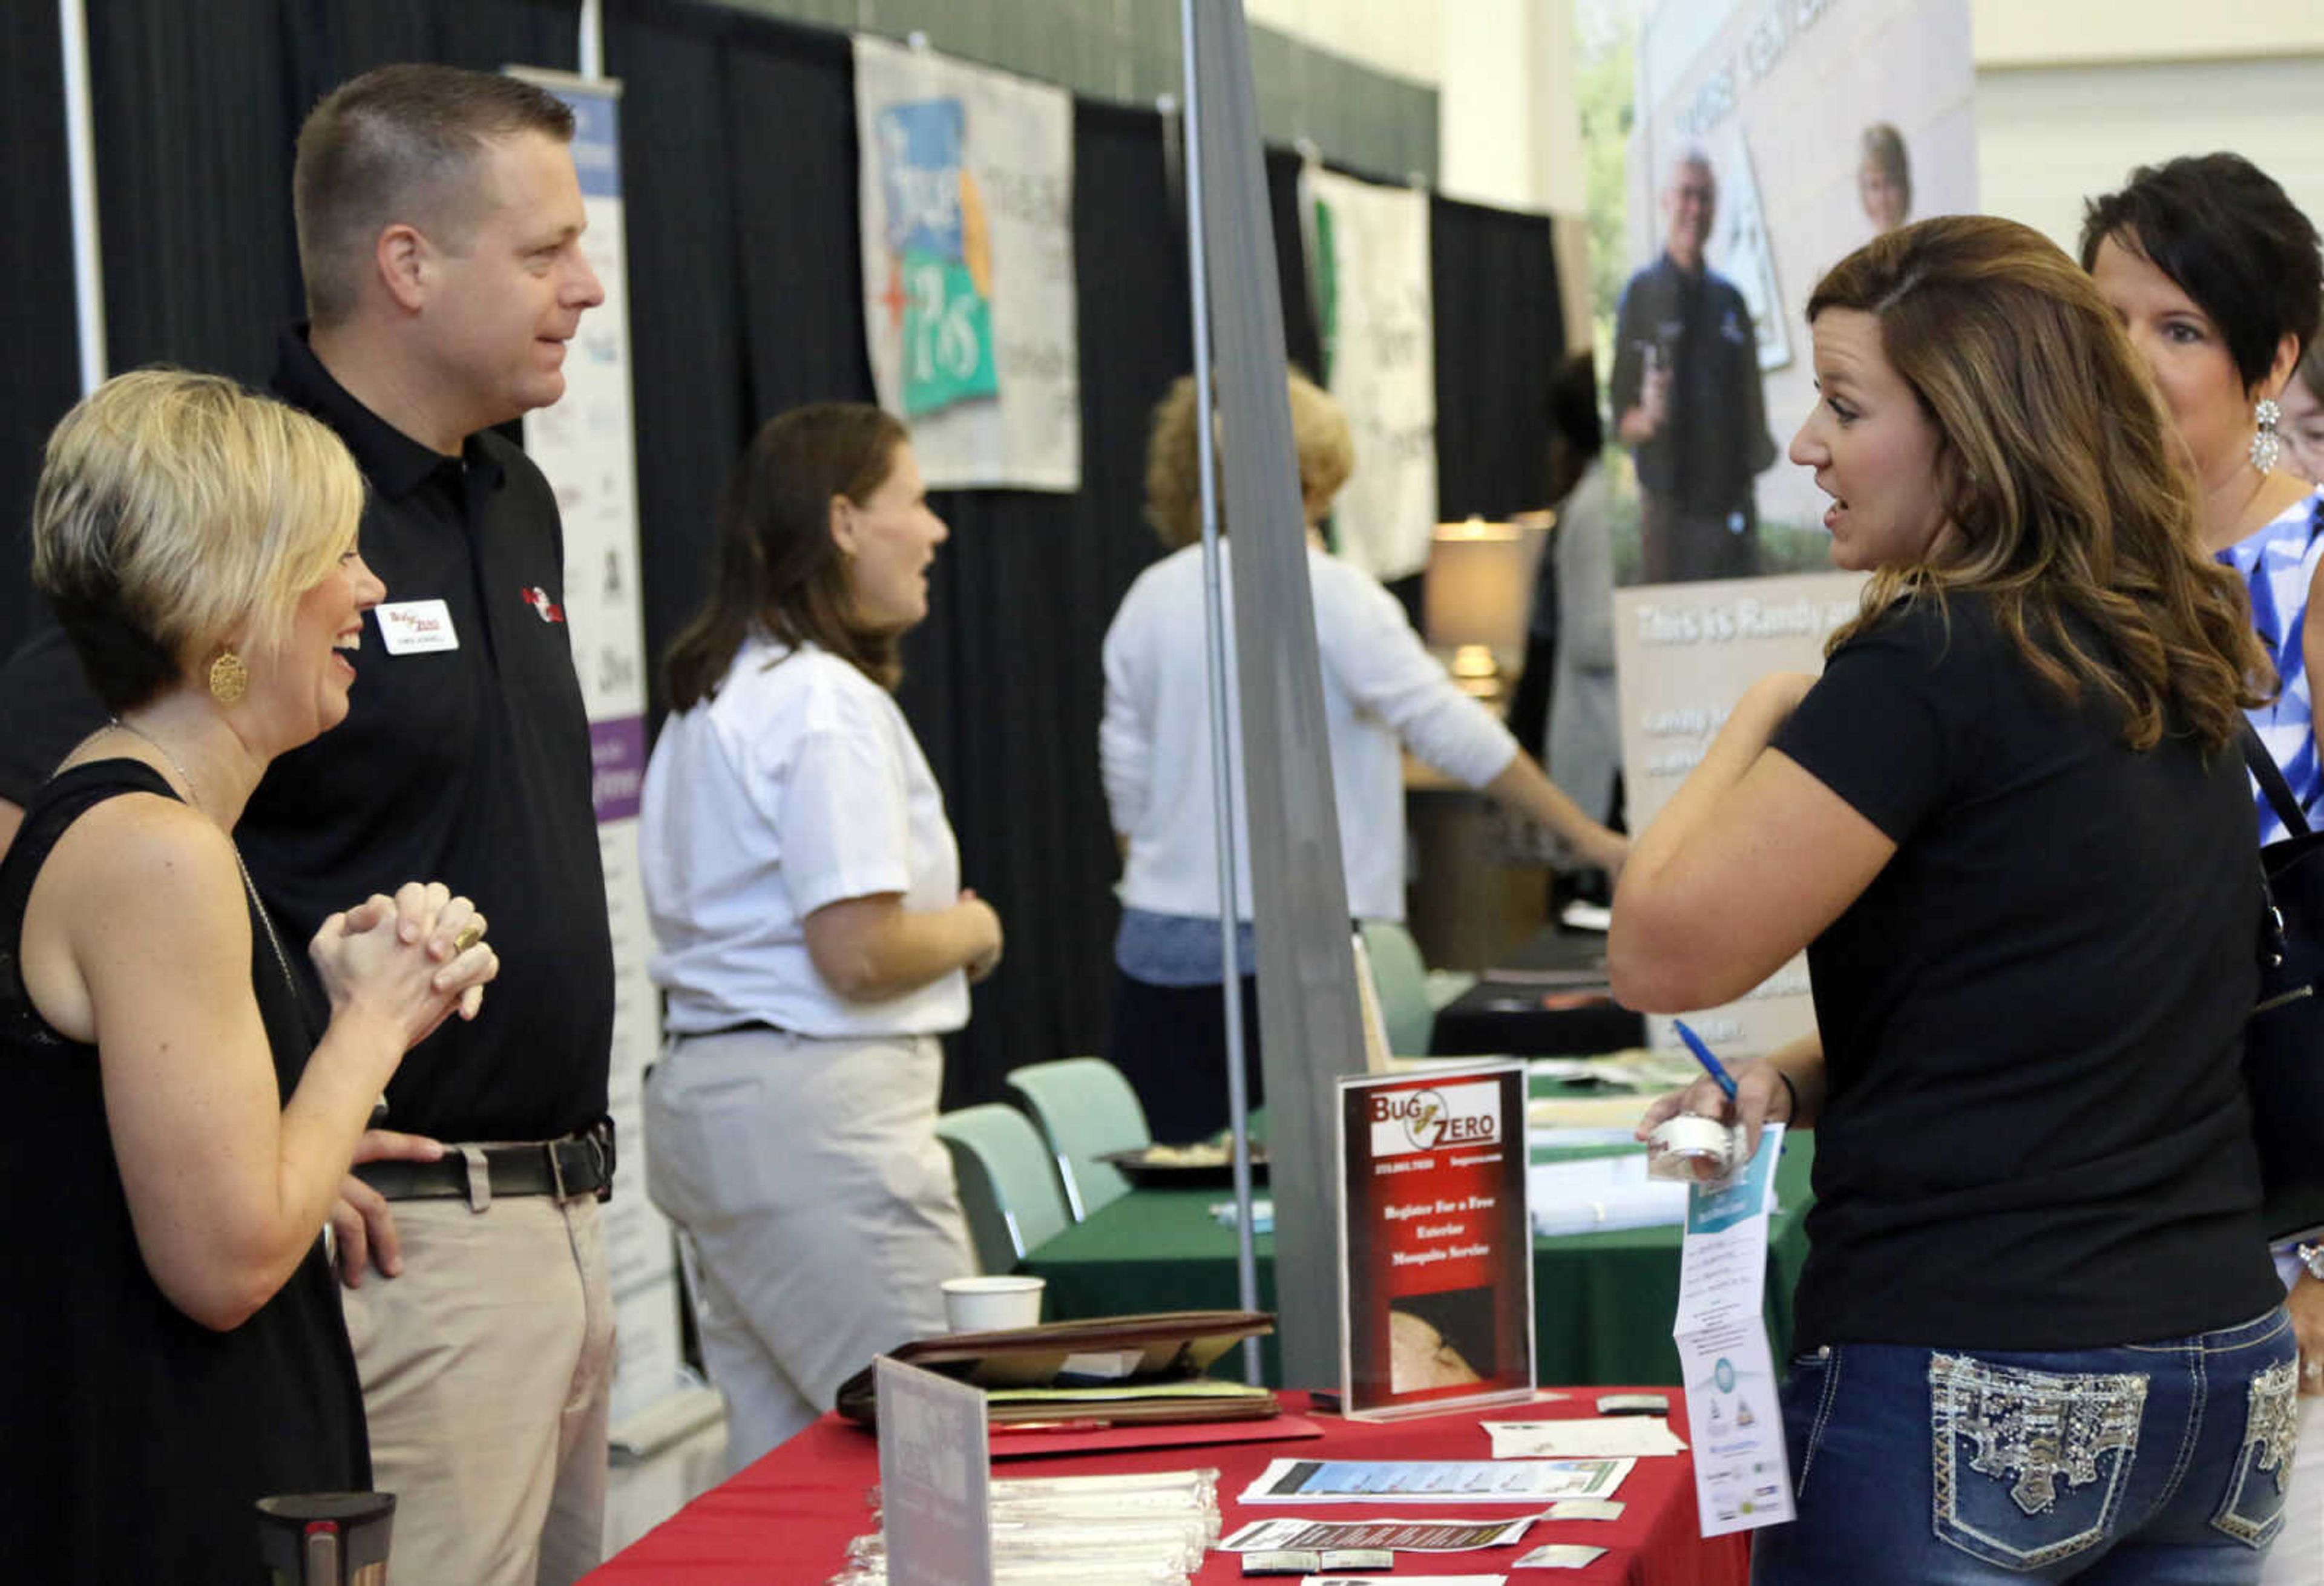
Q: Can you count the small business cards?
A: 5